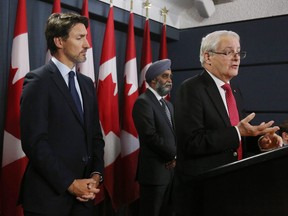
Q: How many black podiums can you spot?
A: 1